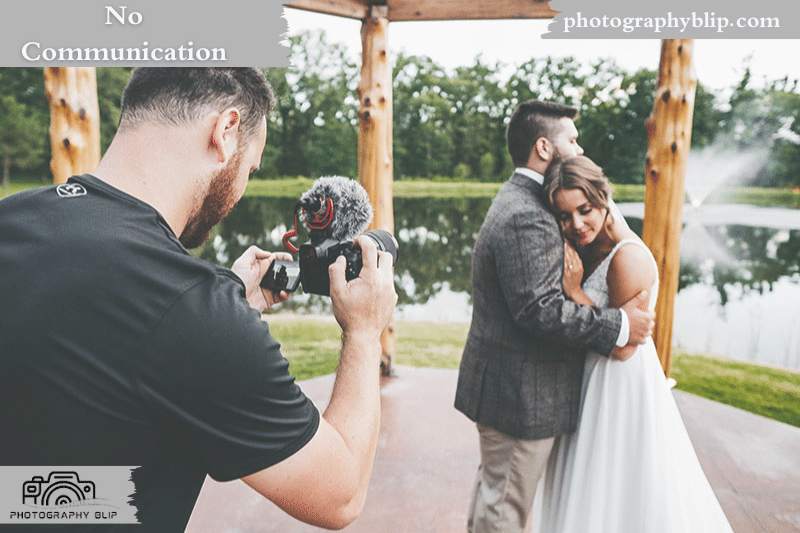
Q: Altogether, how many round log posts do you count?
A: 3